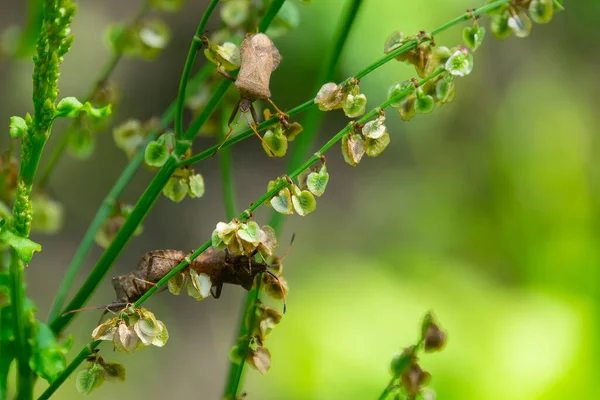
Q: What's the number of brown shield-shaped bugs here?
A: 3